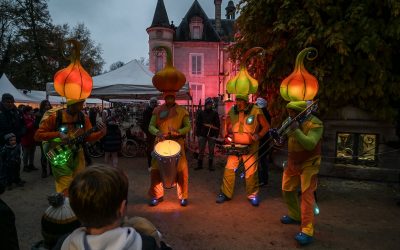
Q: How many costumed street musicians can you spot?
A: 4